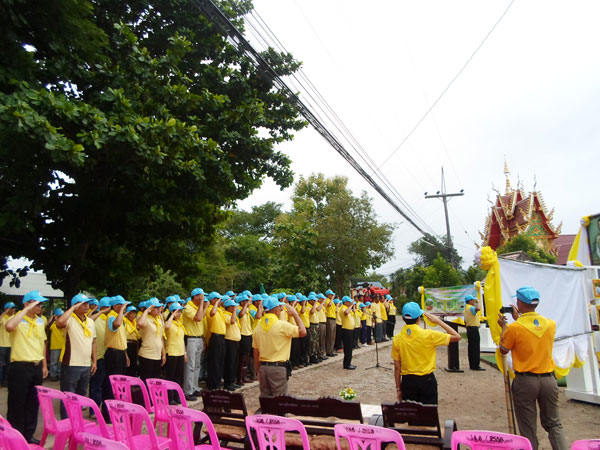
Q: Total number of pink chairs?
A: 13